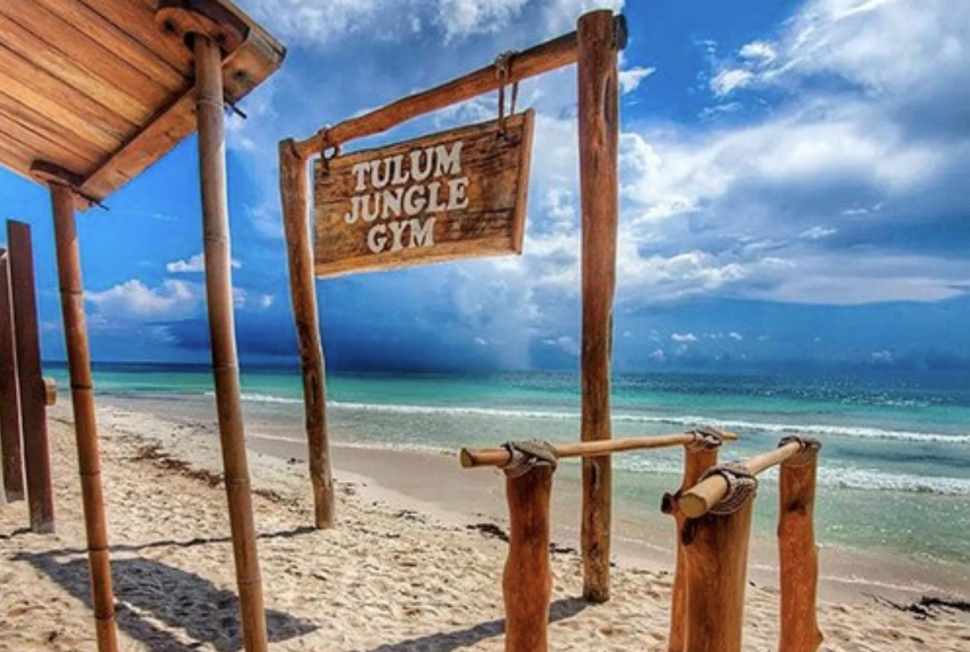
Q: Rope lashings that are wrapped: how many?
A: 4